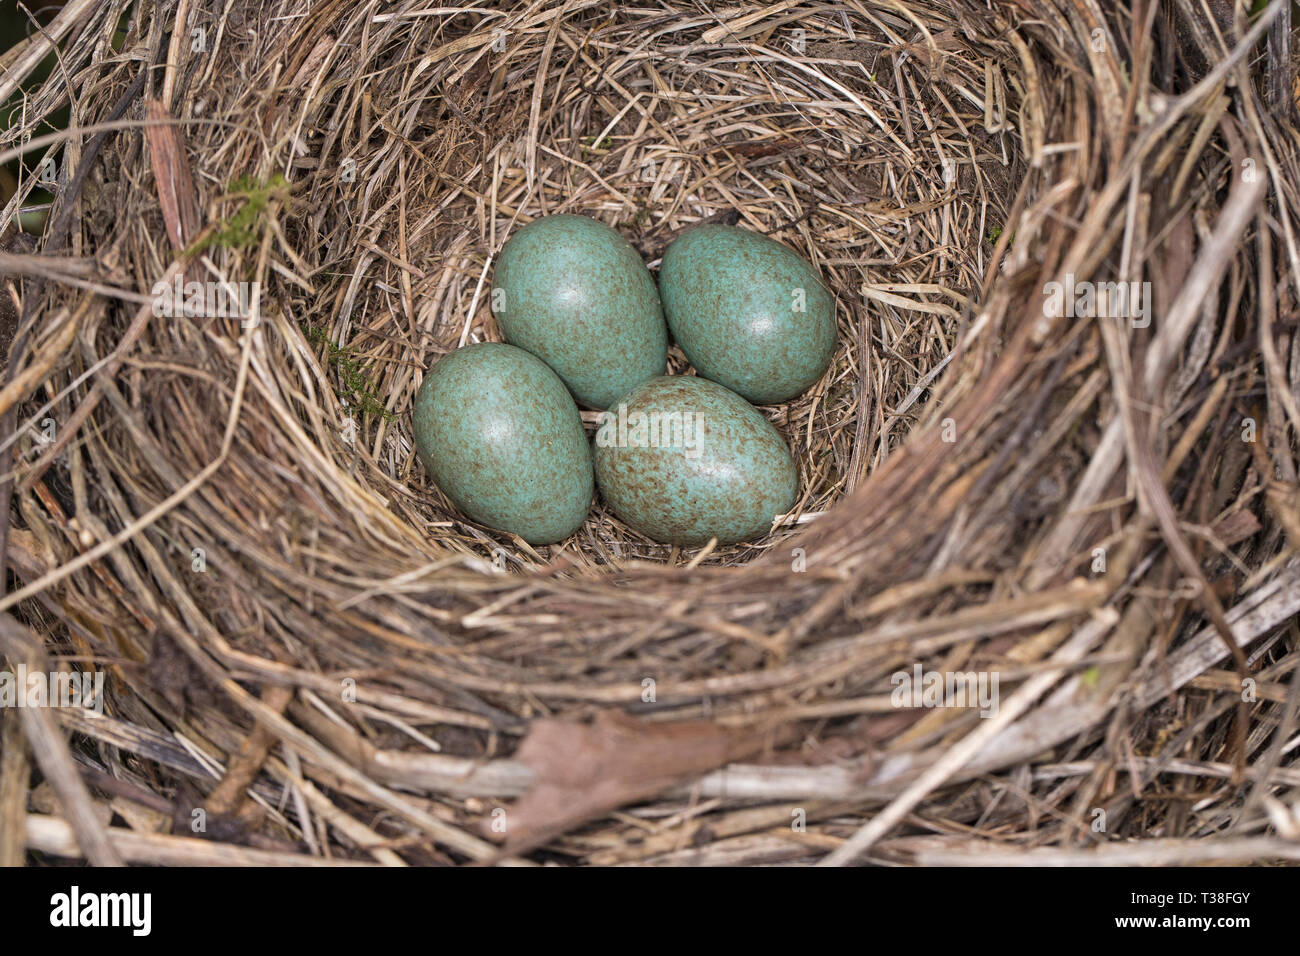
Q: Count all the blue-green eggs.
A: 4